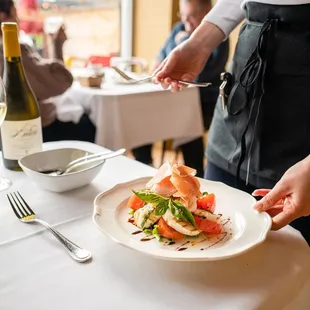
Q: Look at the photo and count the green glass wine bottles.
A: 1